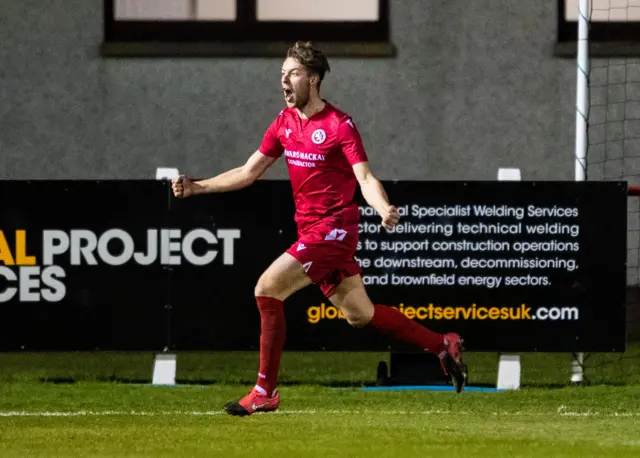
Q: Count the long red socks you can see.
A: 2